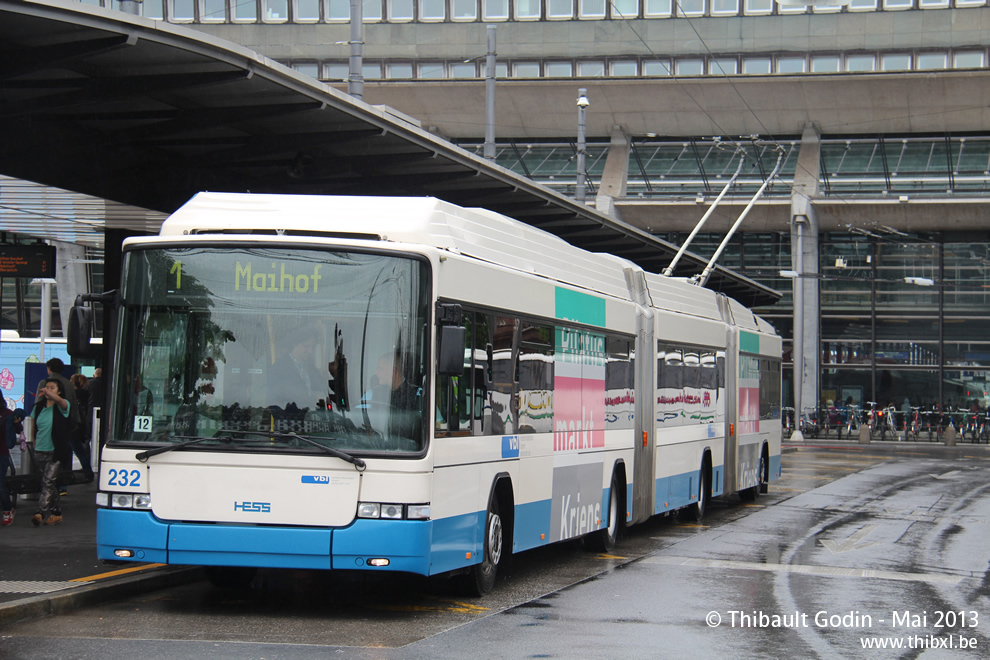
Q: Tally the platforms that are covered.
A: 1